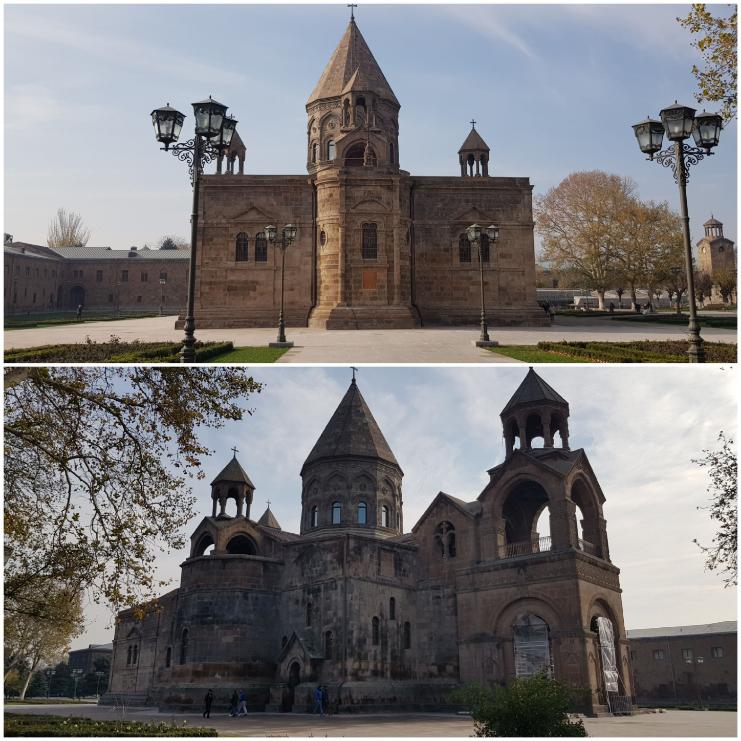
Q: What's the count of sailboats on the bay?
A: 0